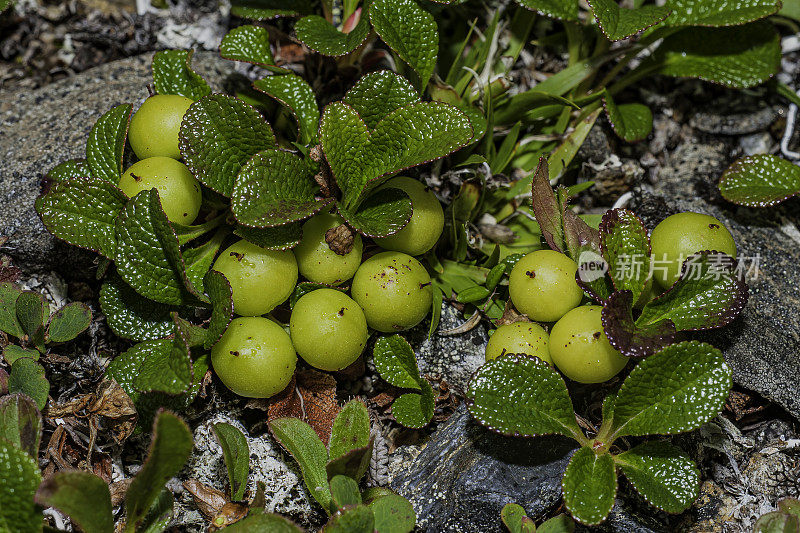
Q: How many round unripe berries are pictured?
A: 12